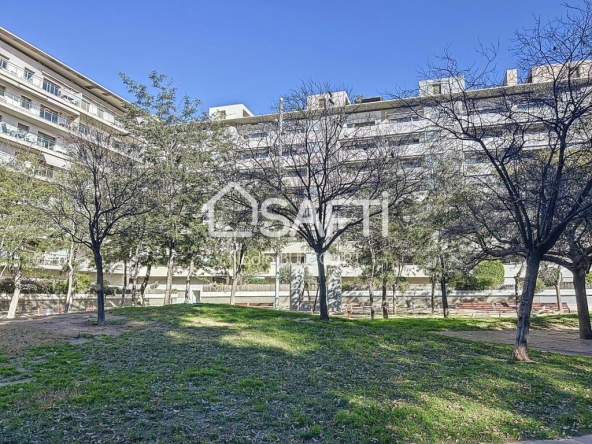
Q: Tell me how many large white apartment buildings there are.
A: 2